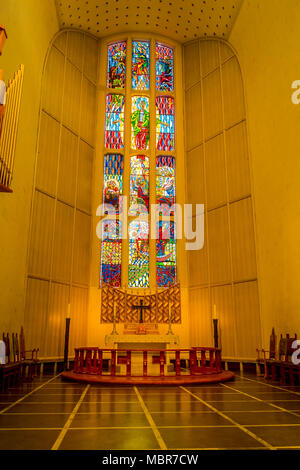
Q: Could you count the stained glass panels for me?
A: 12